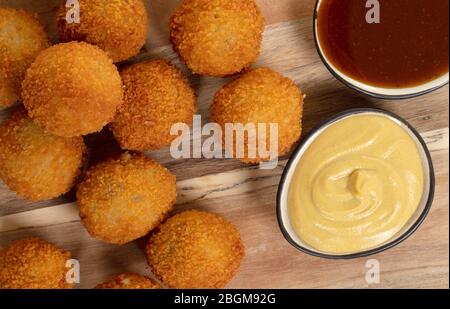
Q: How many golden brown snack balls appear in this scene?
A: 11